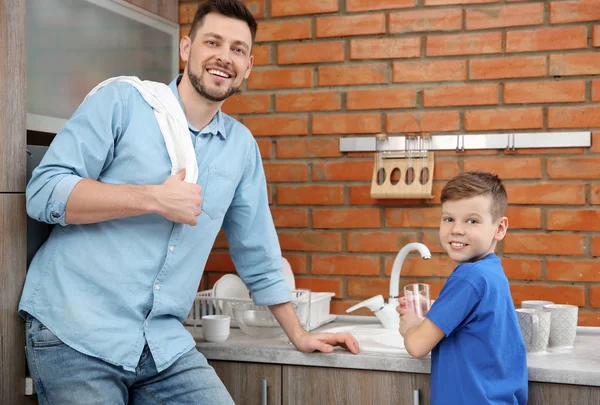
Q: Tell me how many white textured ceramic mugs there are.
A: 3